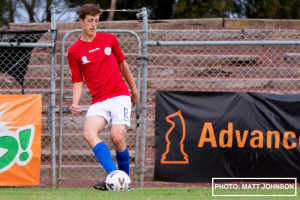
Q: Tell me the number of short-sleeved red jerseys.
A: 1